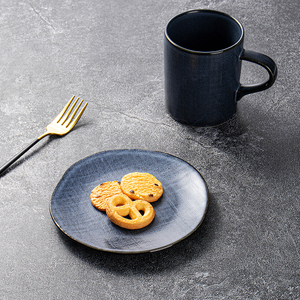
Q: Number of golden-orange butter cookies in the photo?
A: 3